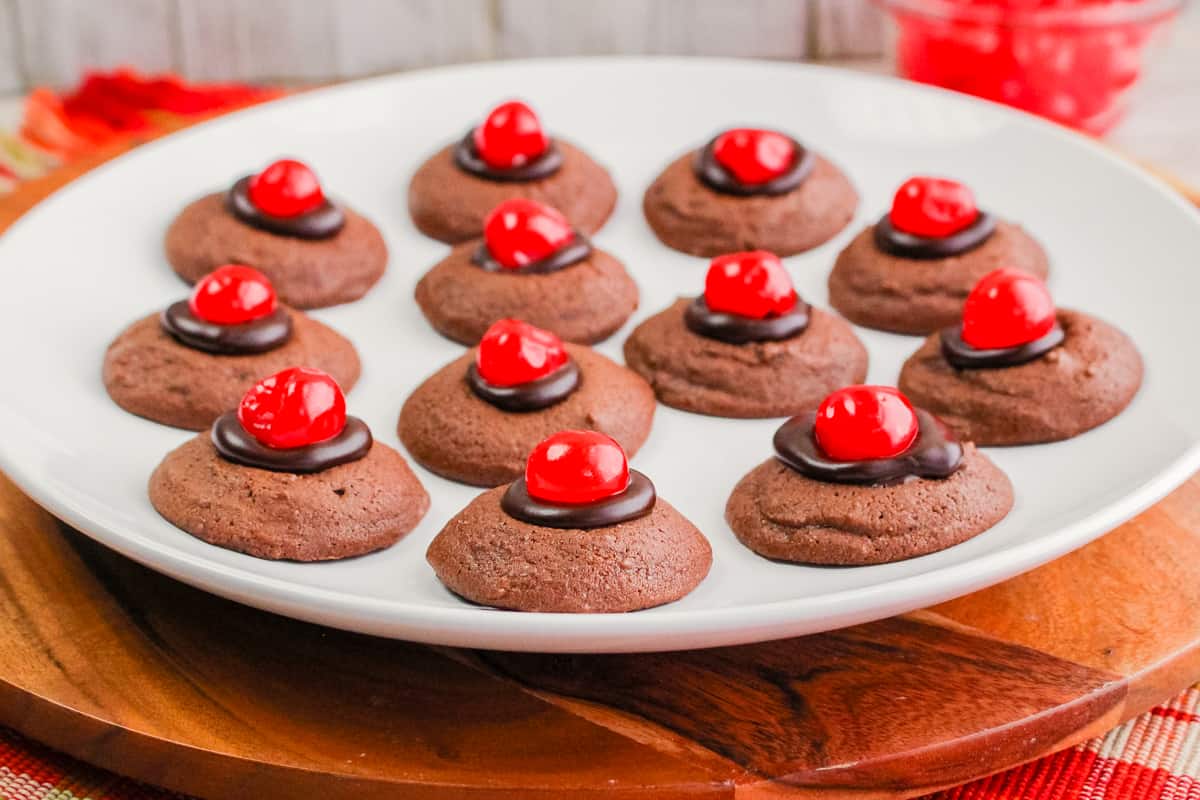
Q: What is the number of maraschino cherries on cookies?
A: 12